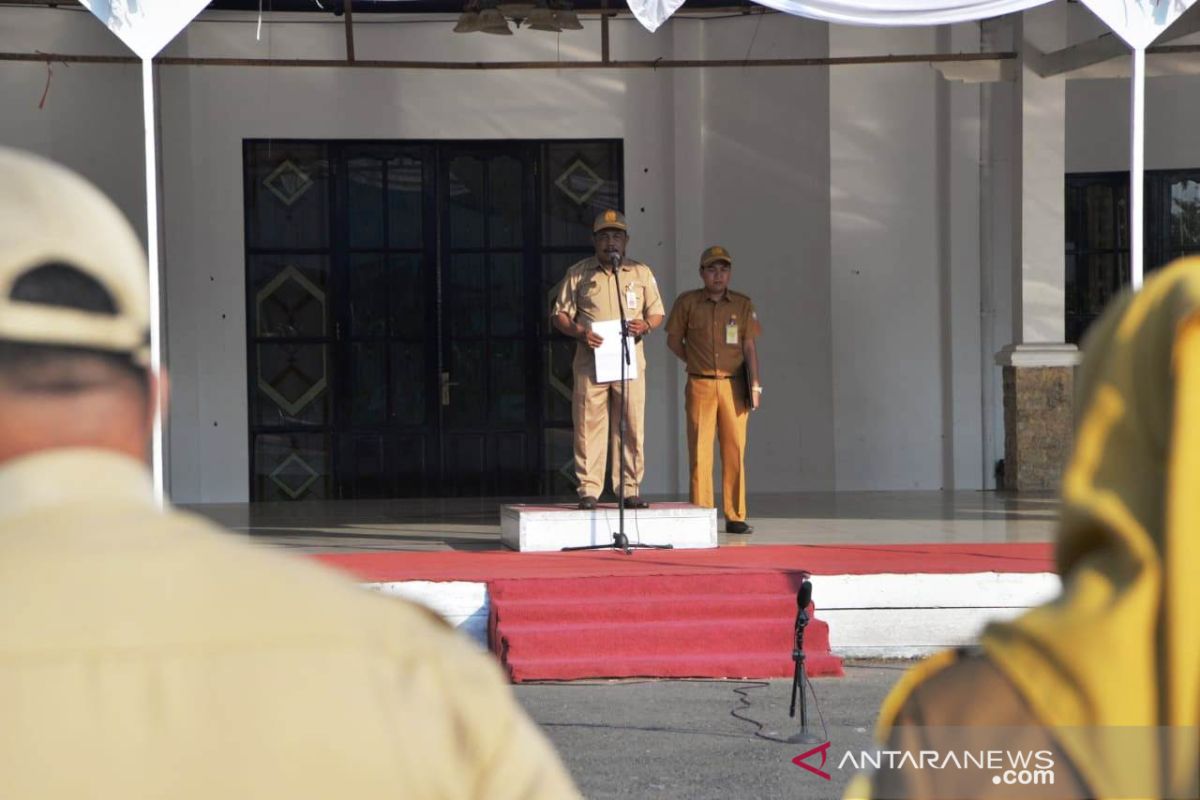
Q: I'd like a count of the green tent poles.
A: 0